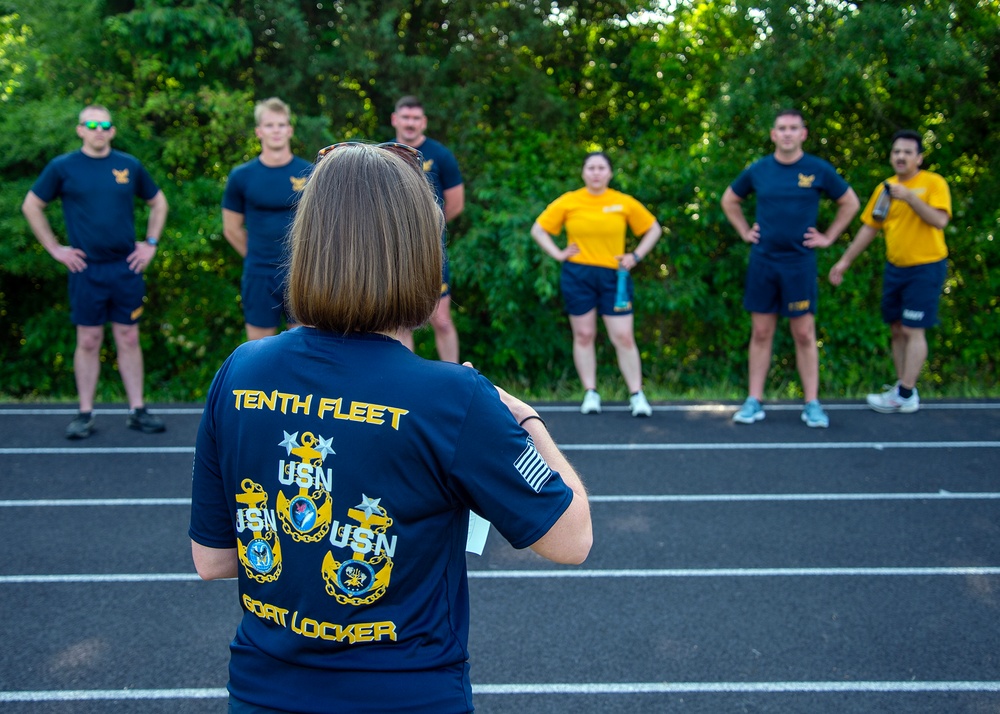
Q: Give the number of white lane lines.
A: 5